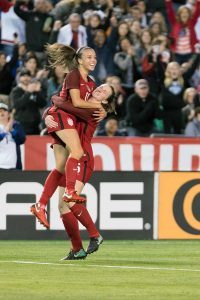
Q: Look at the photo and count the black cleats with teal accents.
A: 2